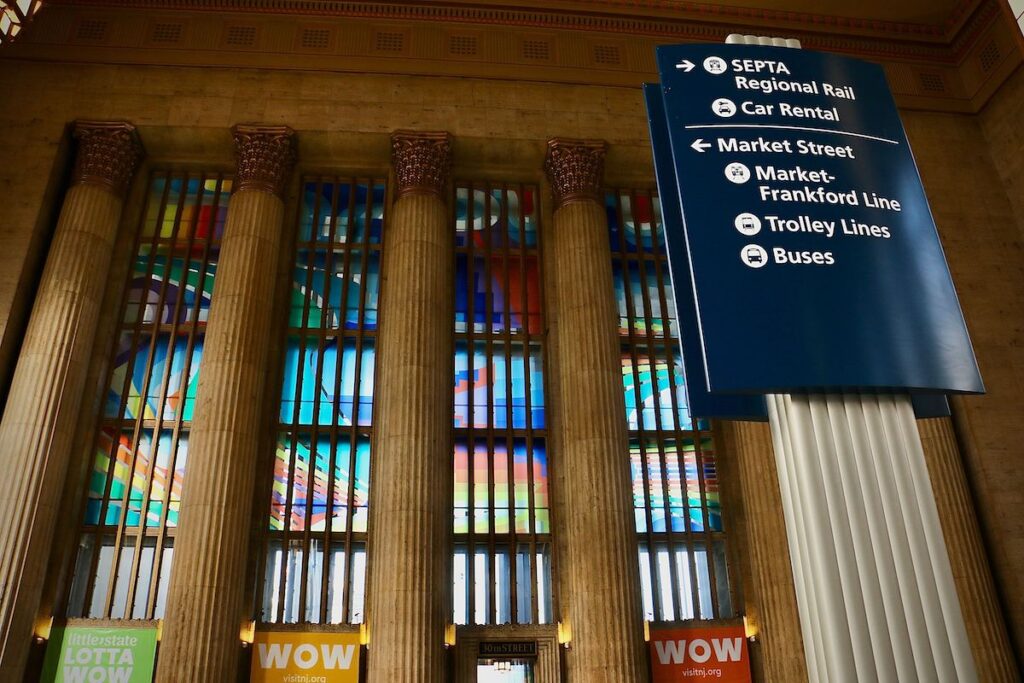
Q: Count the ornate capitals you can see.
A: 4